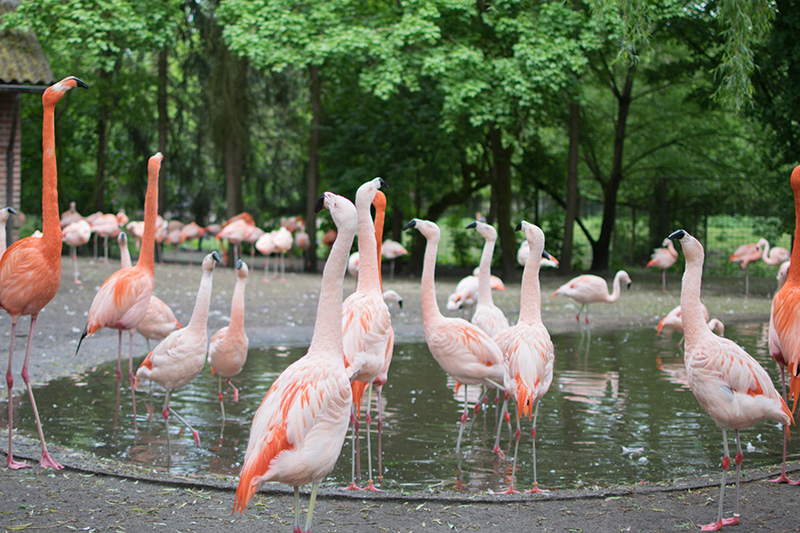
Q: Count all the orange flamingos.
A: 4